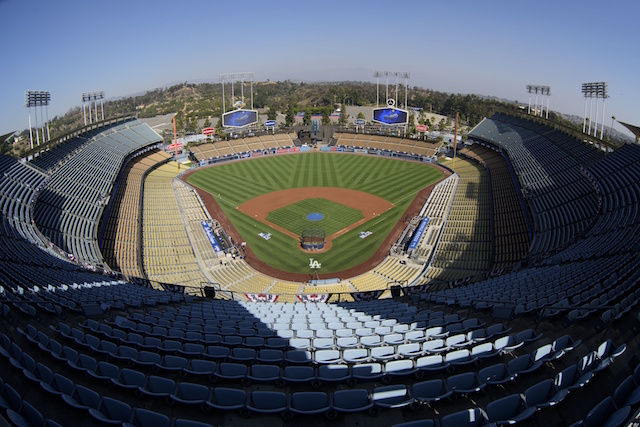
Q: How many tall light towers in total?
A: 6